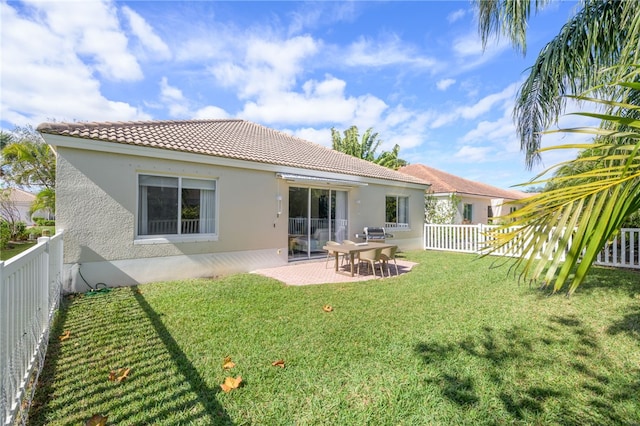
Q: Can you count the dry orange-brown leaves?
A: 7